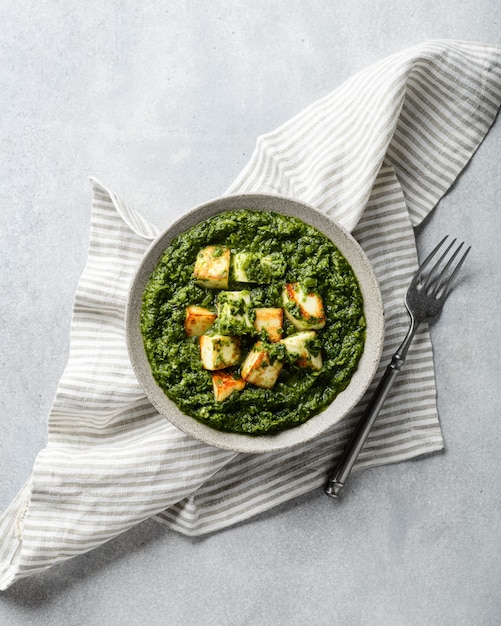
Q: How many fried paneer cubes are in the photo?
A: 10